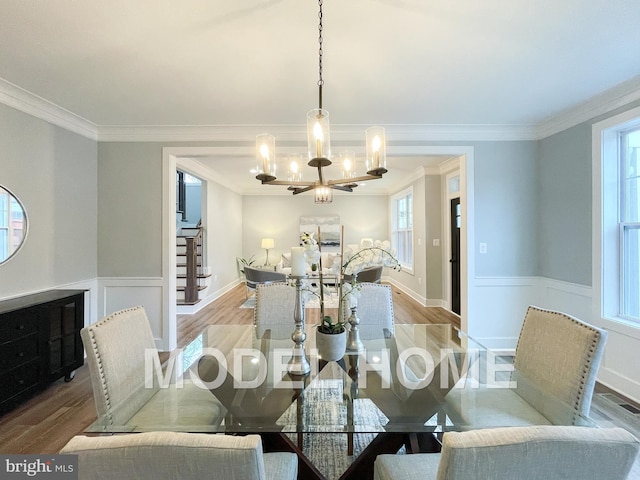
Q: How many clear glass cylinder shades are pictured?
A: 5